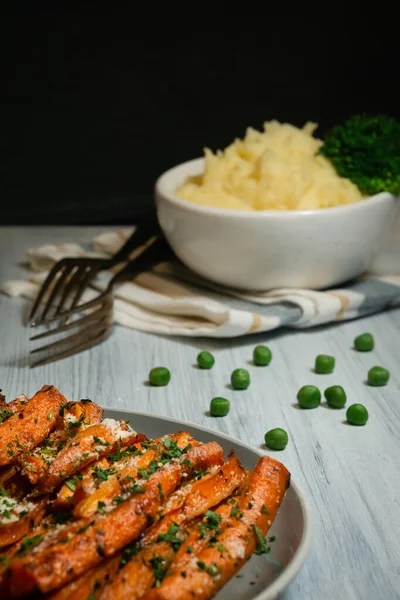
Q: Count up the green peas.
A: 12